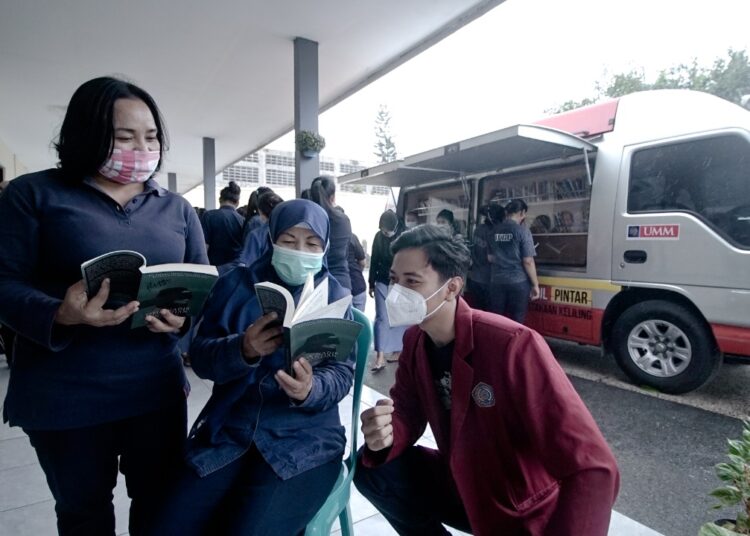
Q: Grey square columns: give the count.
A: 3